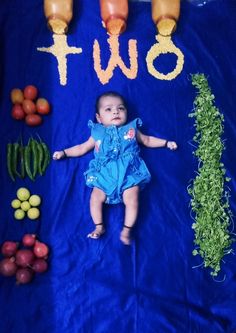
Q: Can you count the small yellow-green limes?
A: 6